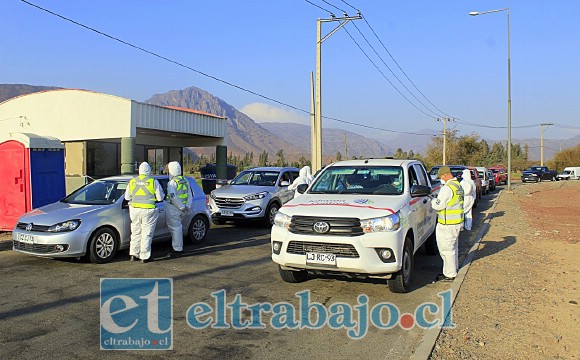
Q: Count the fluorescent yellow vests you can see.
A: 3